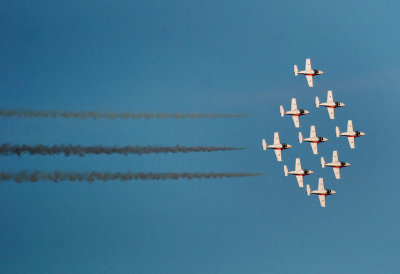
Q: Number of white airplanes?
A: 9